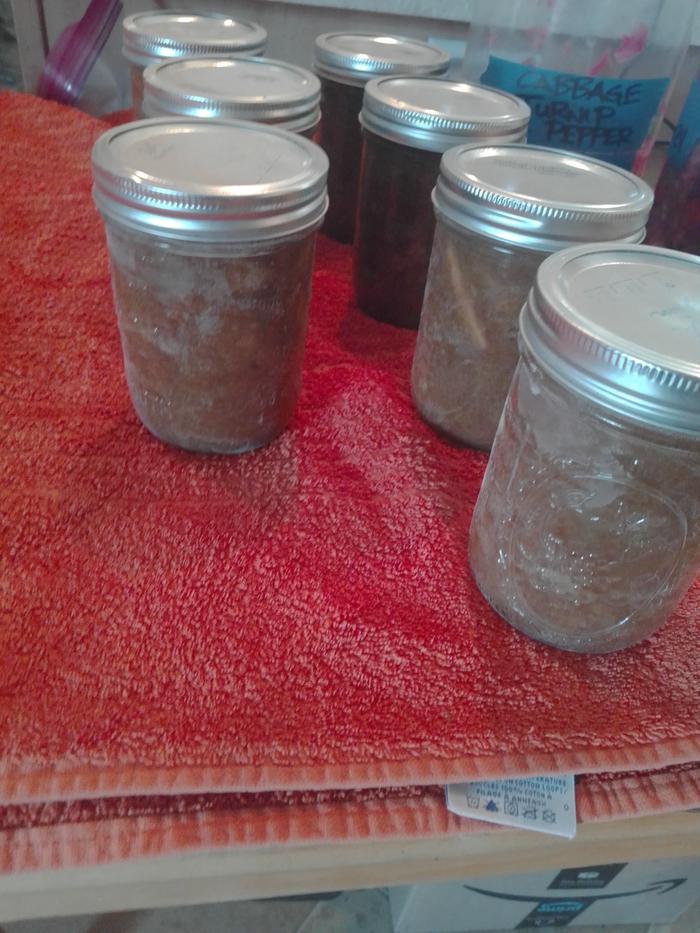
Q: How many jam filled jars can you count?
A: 7